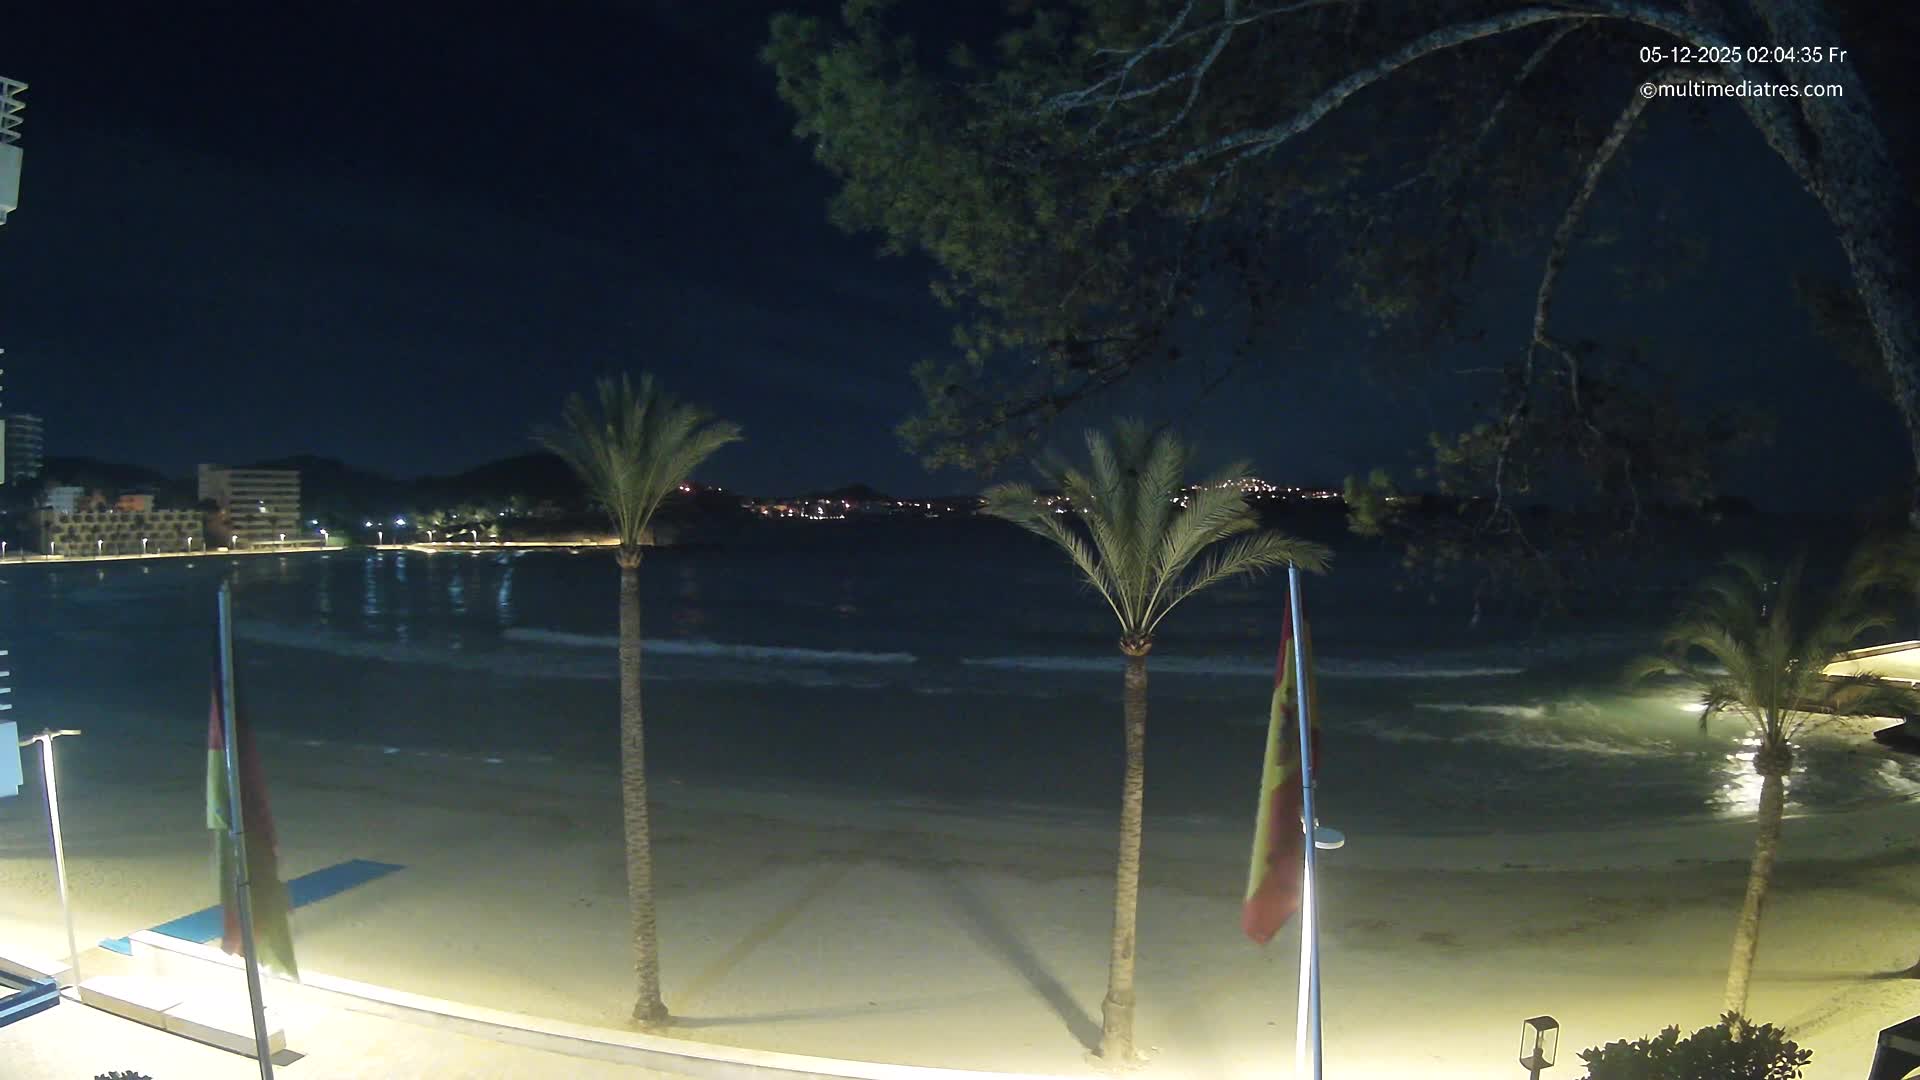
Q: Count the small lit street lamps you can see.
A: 11